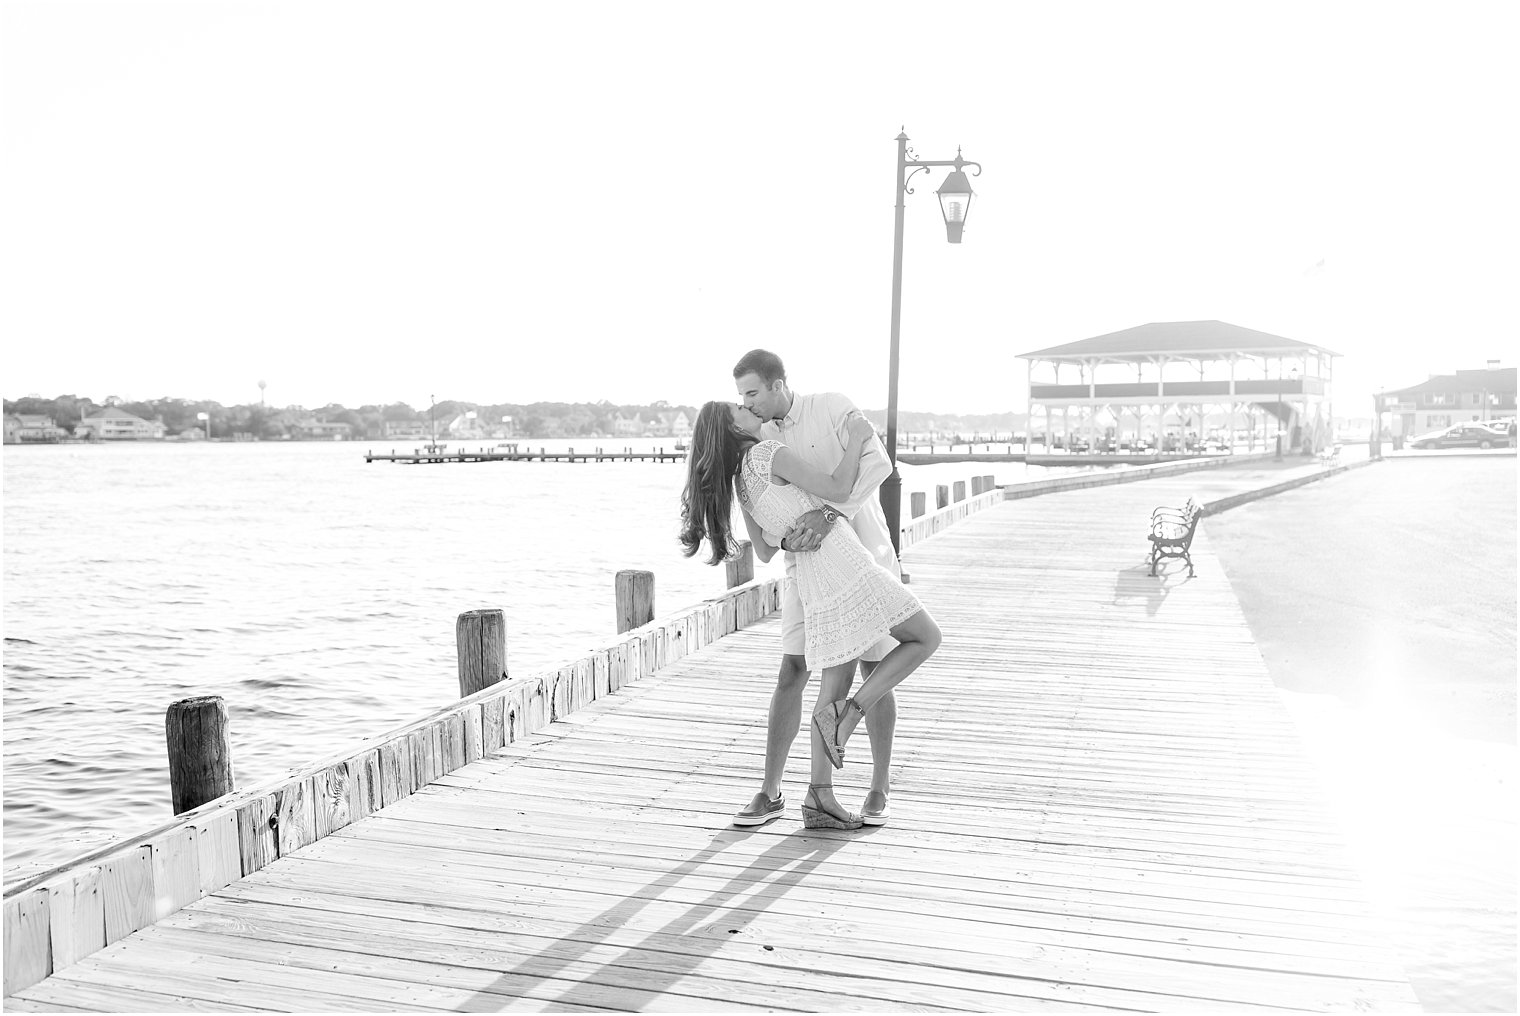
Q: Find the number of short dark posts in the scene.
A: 9